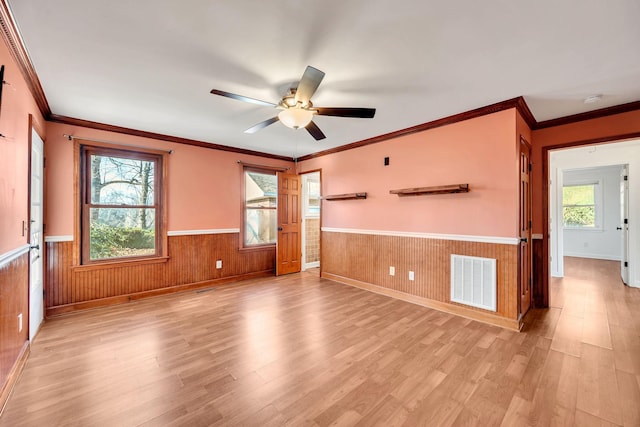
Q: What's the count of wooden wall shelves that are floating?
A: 2